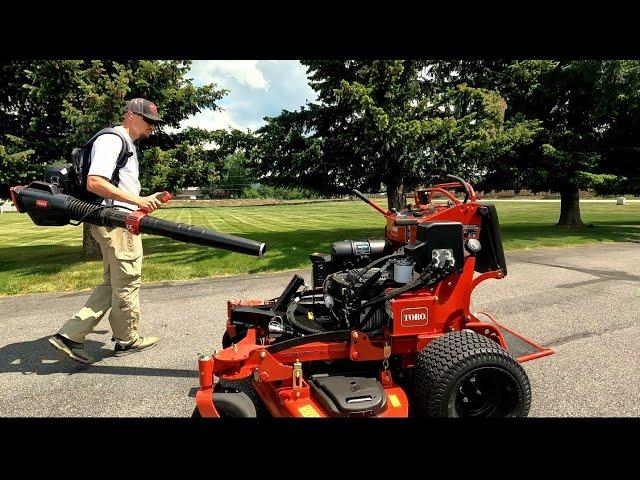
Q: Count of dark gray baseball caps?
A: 1